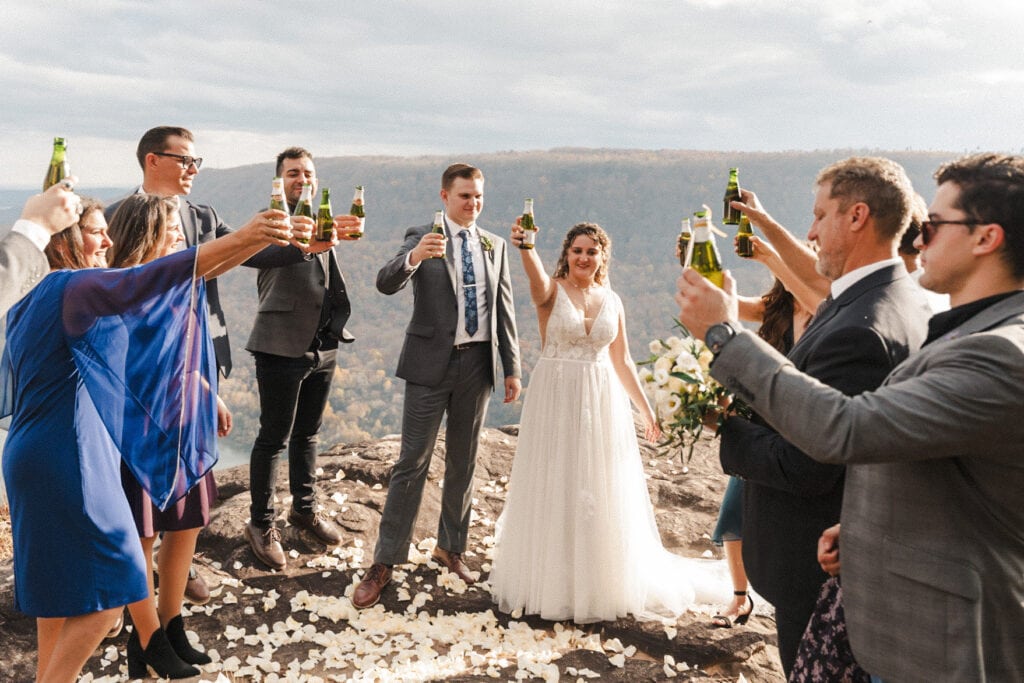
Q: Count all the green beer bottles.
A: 11